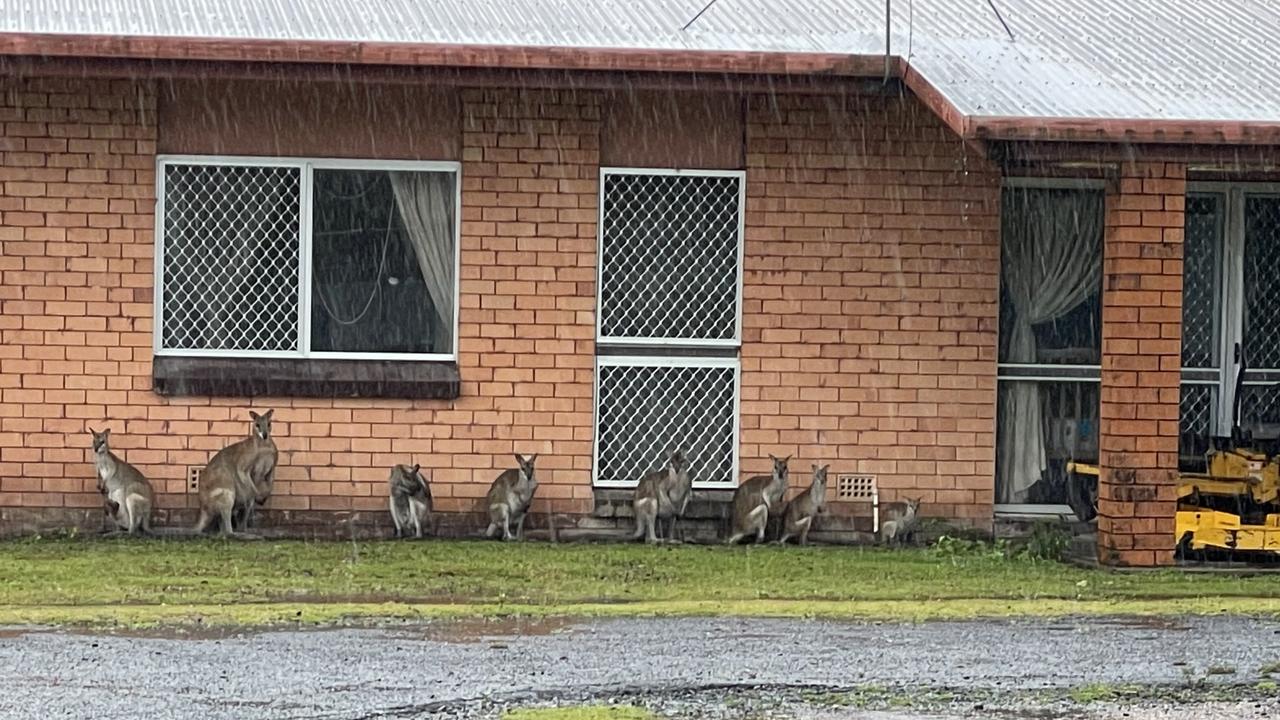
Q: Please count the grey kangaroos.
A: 8